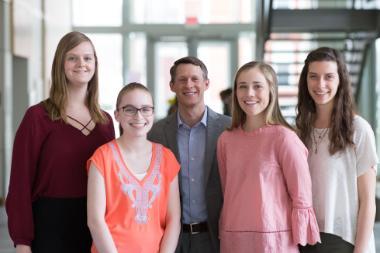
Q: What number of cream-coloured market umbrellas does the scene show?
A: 0